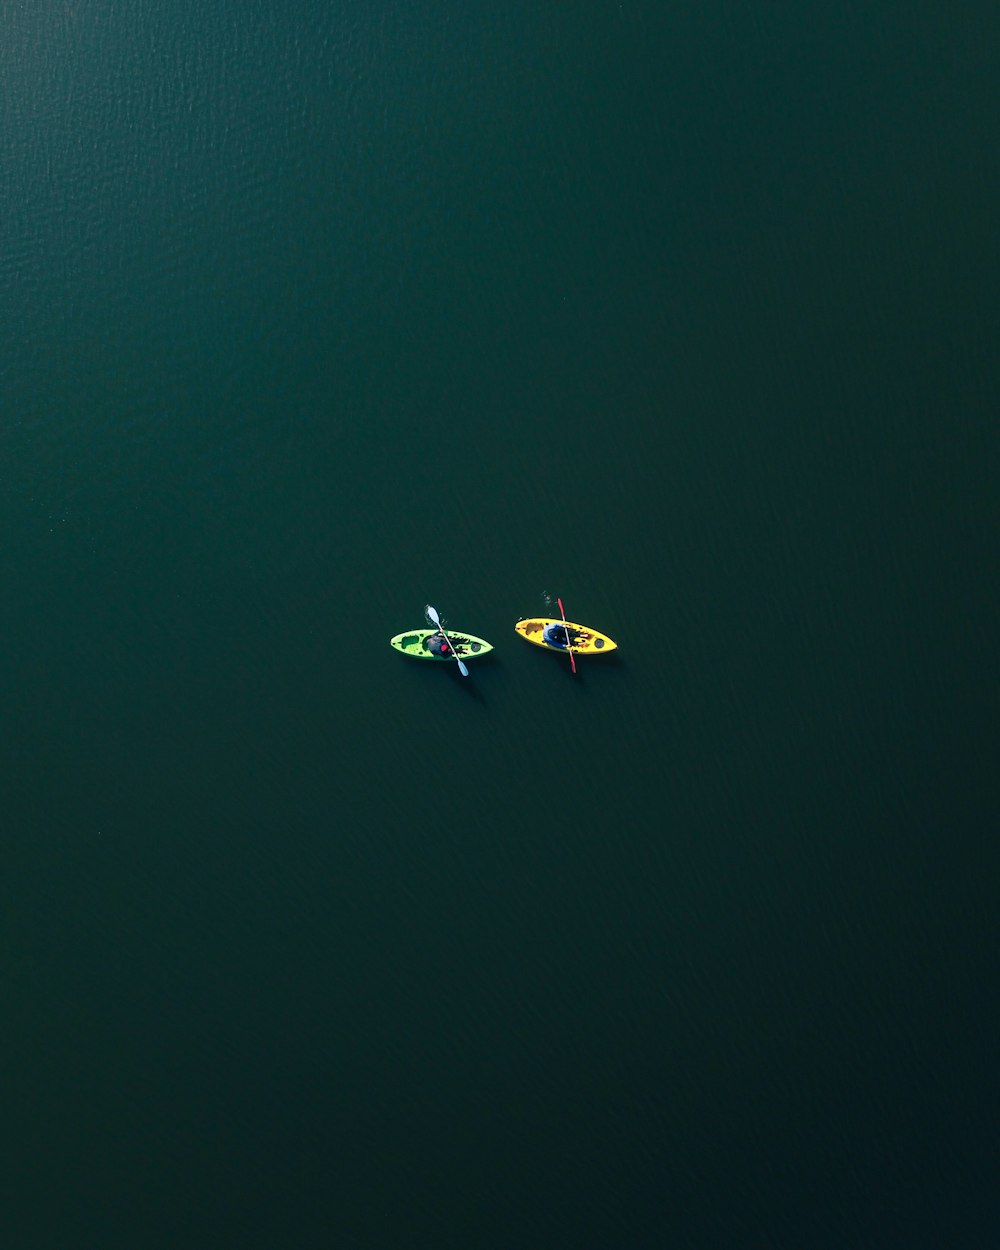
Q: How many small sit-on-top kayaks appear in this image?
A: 2